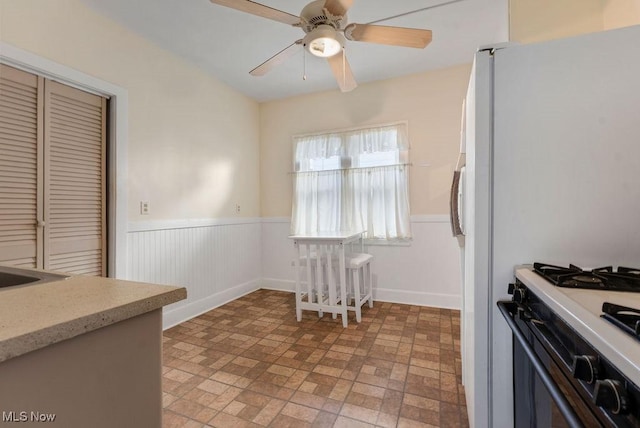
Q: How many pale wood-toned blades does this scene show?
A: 5